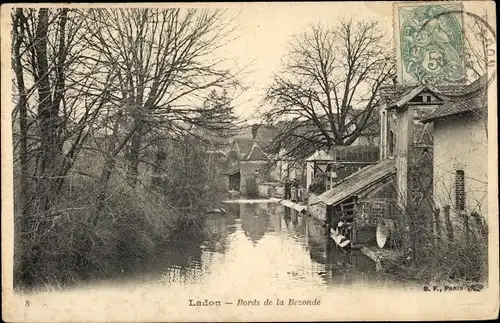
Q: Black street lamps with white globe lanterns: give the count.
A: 0